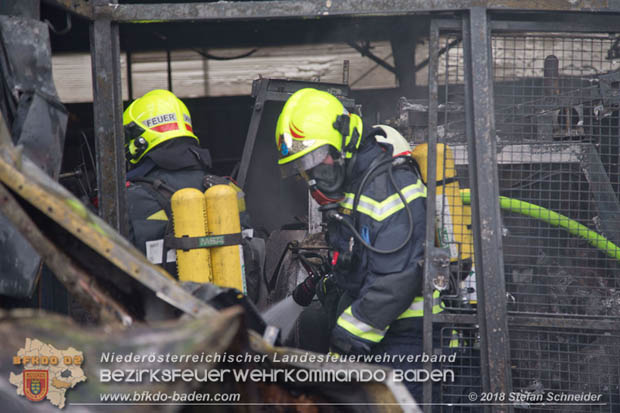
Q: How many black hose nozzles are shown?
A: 1